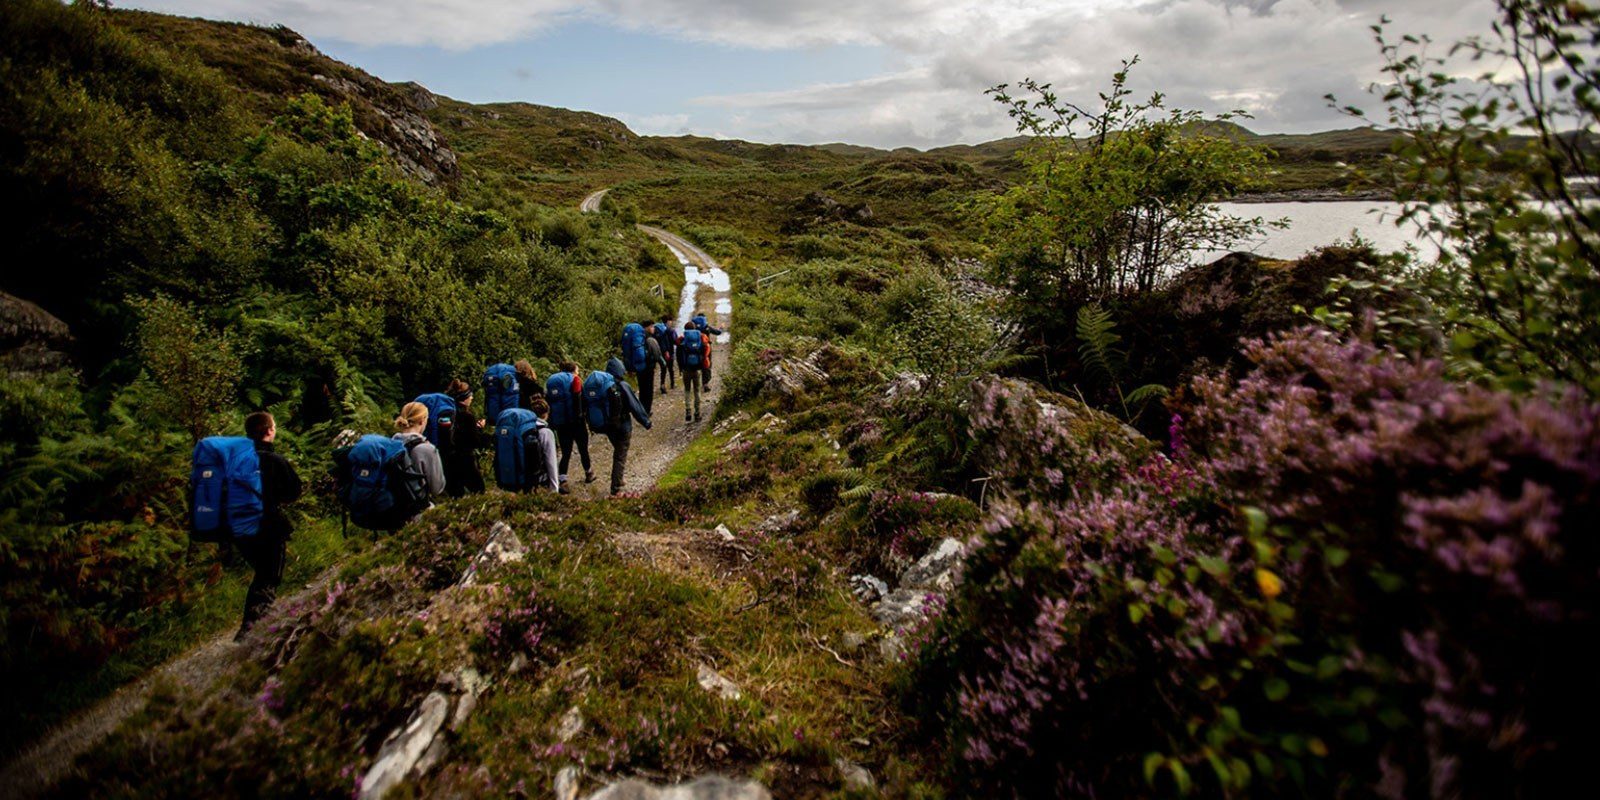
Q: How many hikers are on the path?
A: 11